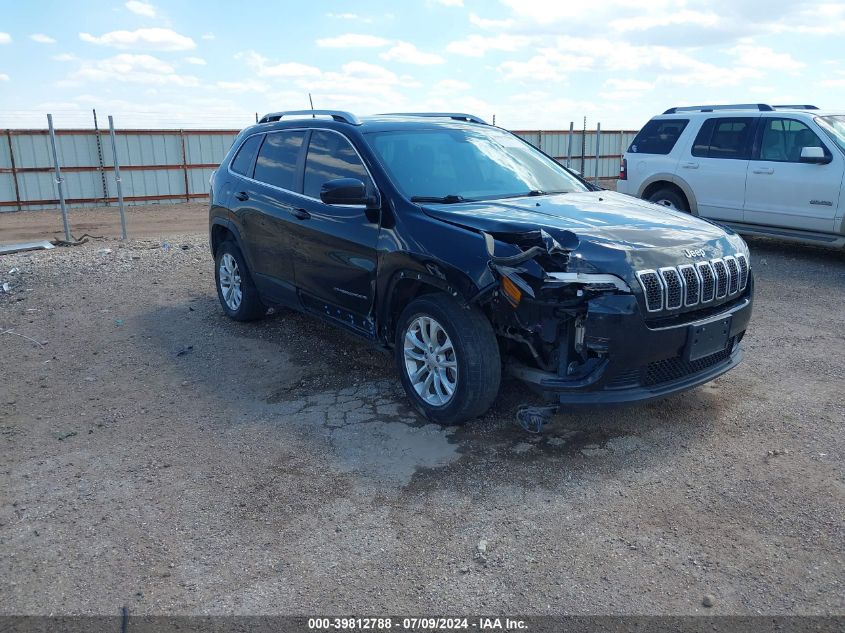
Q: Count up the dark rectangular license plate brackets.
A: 1